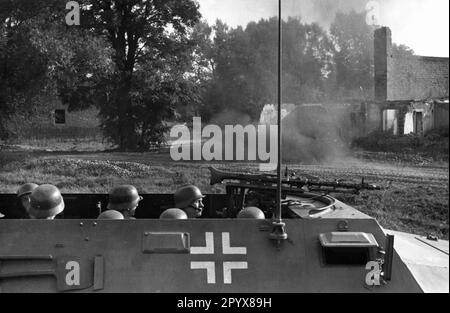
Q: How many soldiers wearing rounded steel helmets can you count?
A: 7